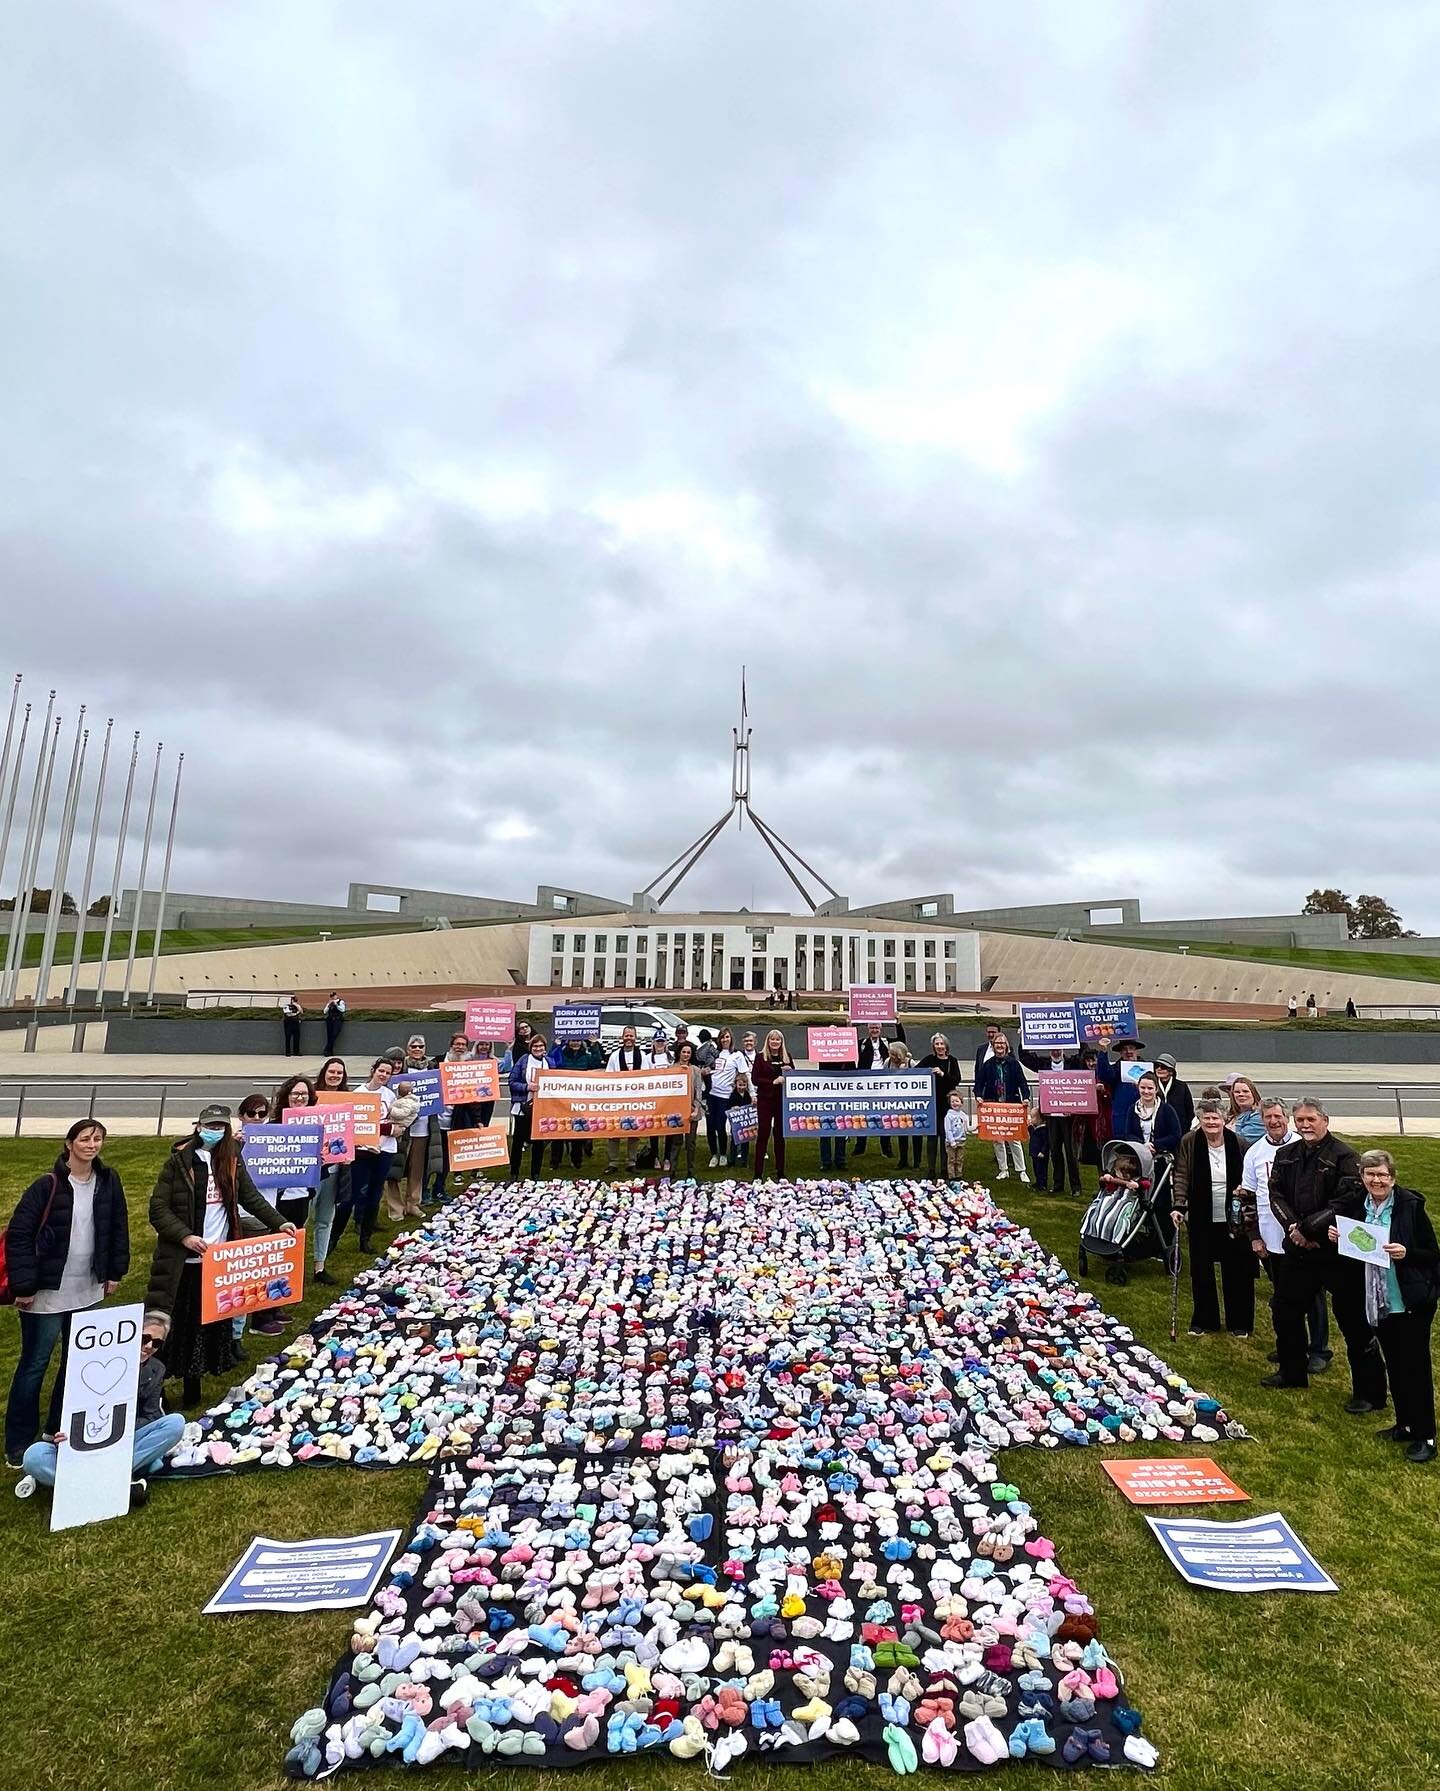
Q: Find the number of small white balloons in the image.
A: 0